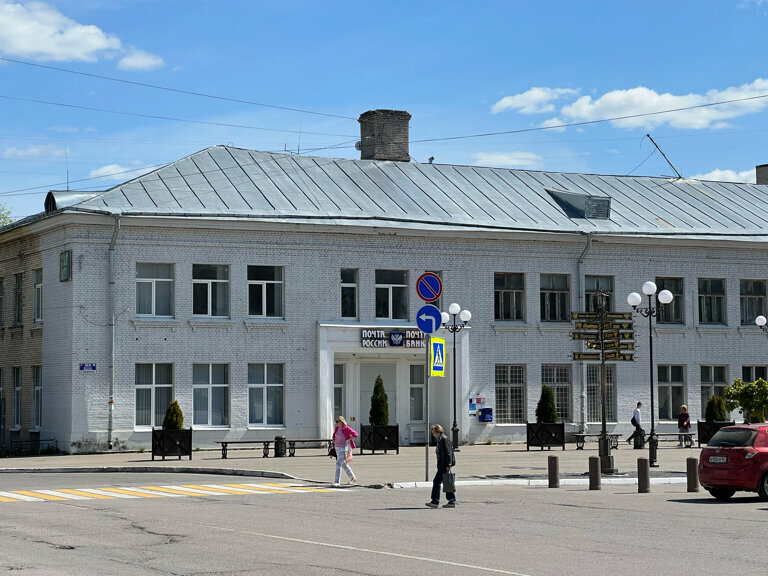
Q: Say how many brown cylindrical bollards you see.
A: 4